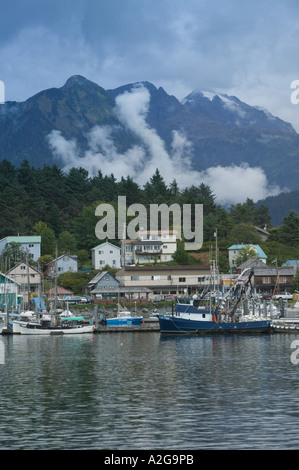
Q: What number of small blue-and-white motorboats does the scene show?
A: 1